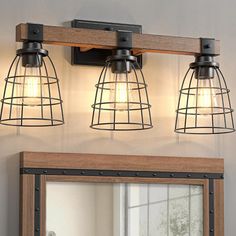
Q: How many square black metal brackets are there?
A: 3